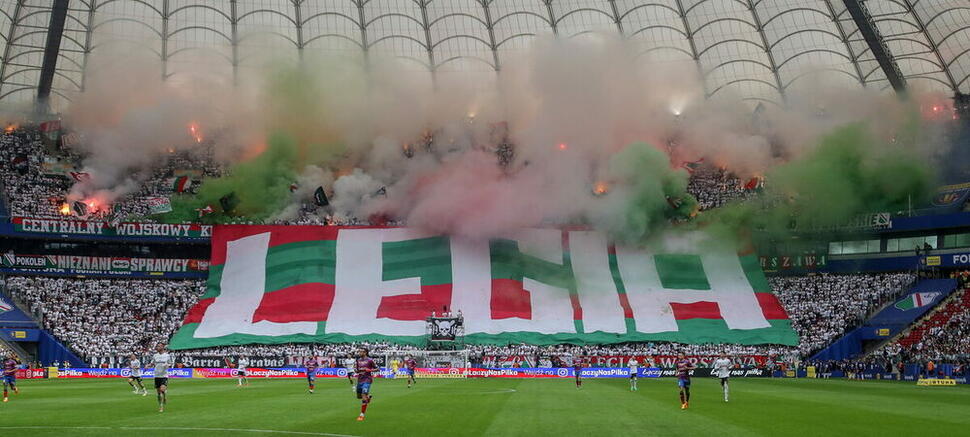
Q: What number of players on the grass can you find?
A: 13